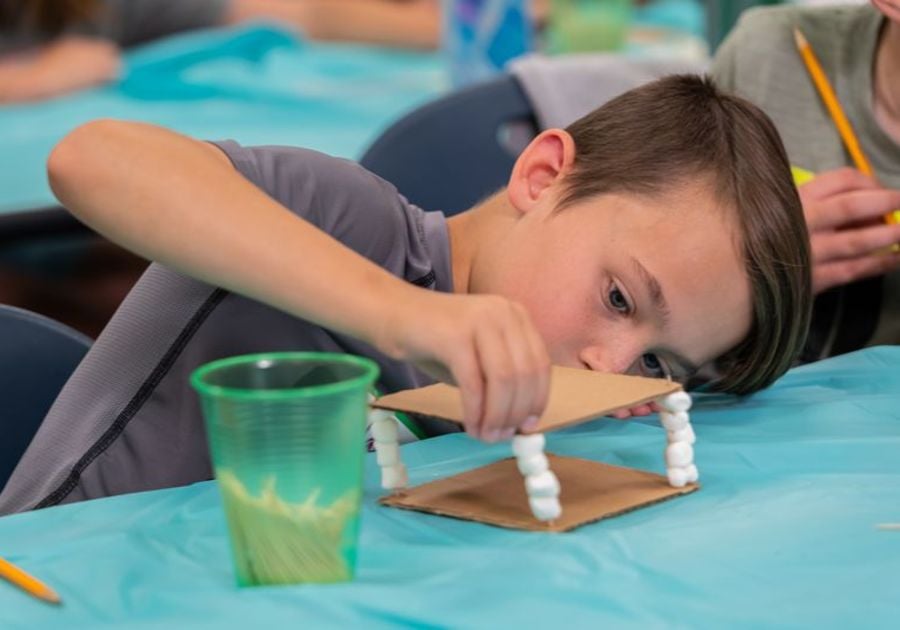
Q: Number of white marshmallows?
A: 13